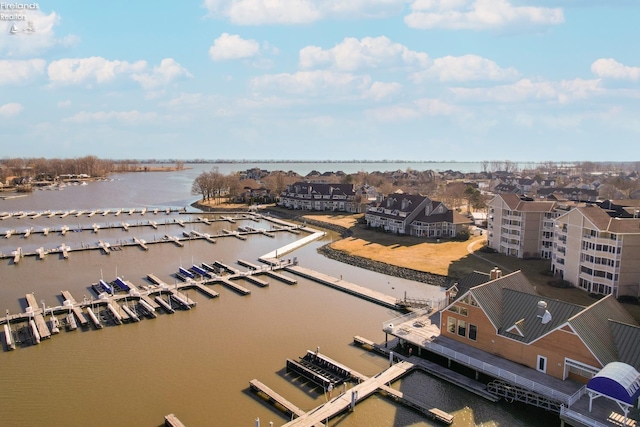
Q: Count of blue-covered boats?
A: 4